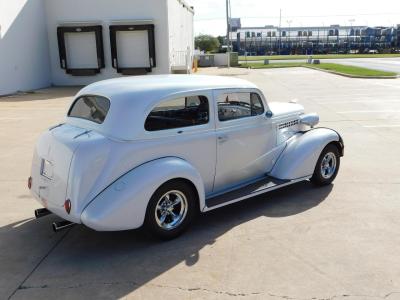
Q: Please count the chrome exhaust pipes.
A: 2